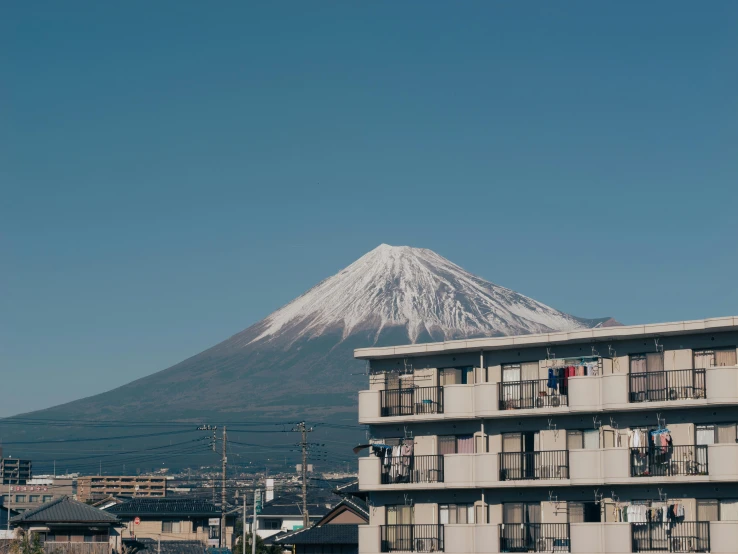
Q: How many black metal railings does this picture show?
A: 9